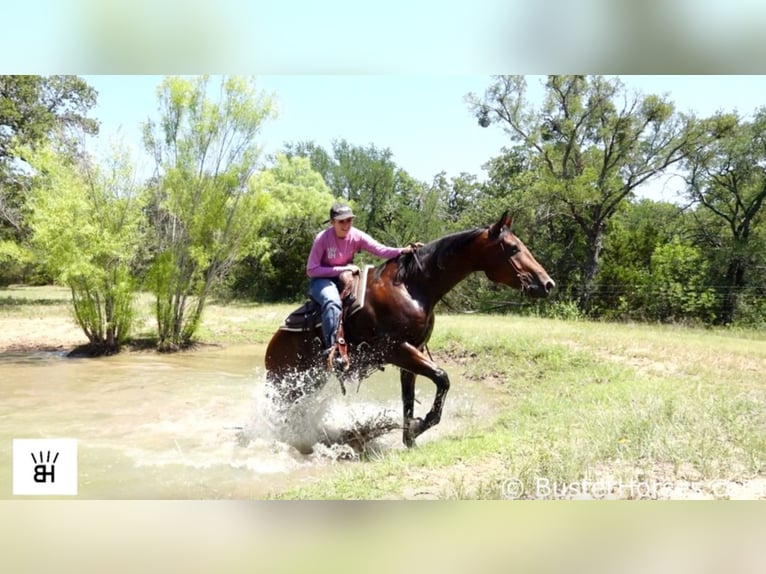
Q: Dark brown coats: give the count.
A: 1